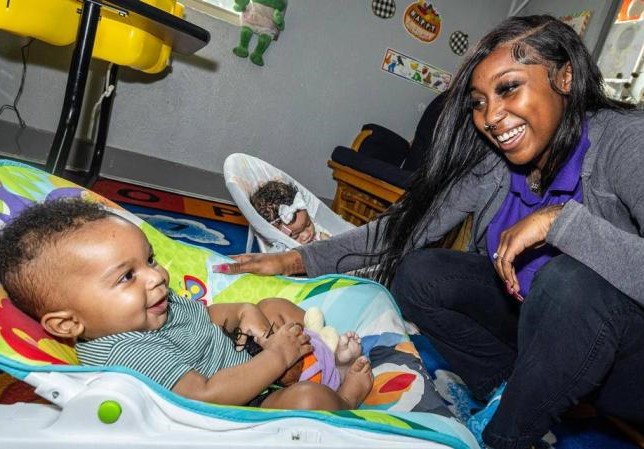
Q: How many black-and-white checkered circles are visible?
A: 2